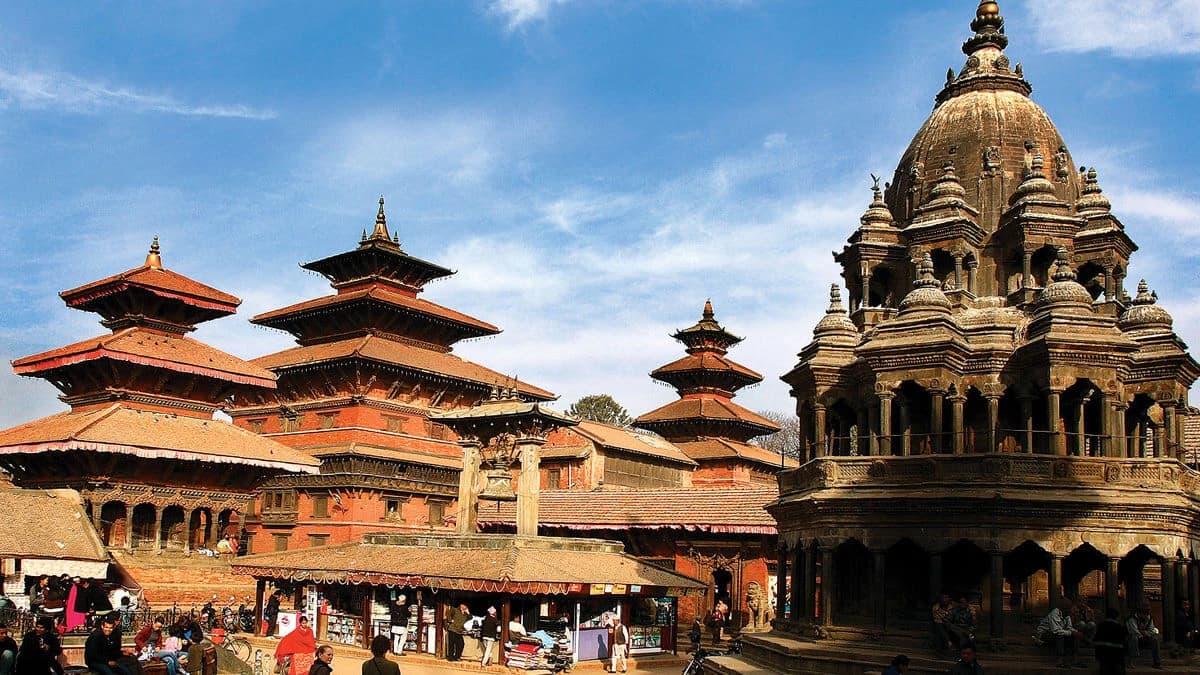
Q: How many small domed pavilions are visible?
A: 8